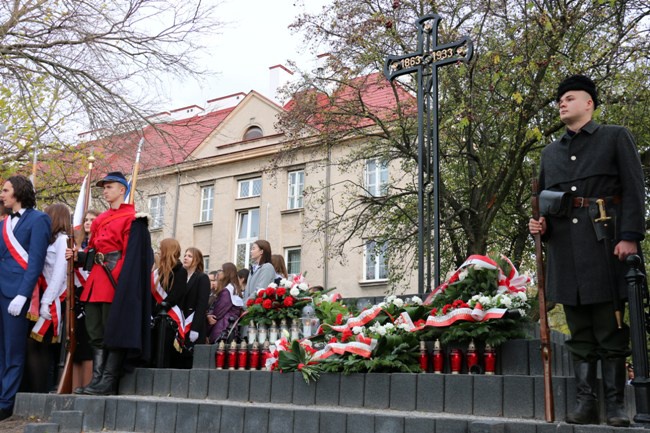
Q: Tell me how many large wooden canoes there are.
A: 0